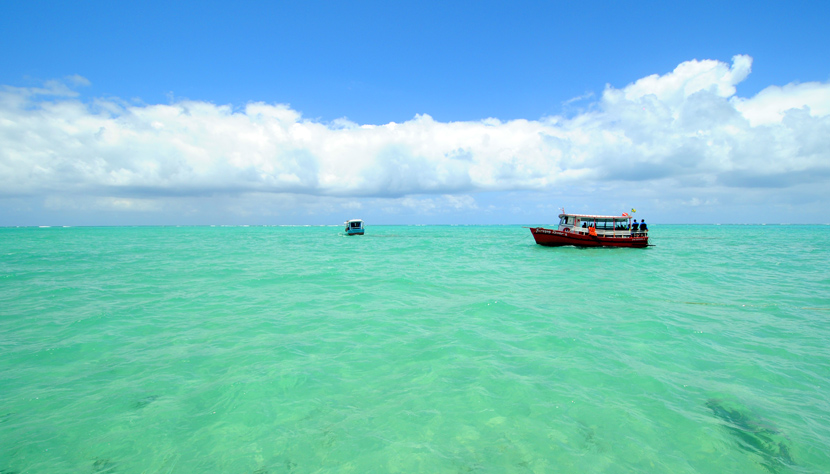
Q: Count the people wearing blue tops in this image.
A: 2